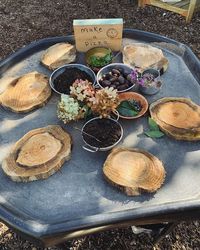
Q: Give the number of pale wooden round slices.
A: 6